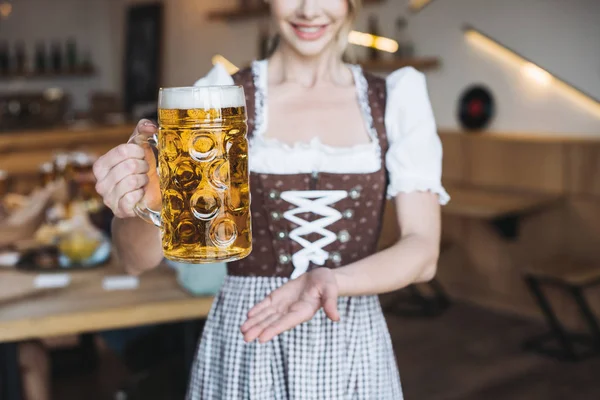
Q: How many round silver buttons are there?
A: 8